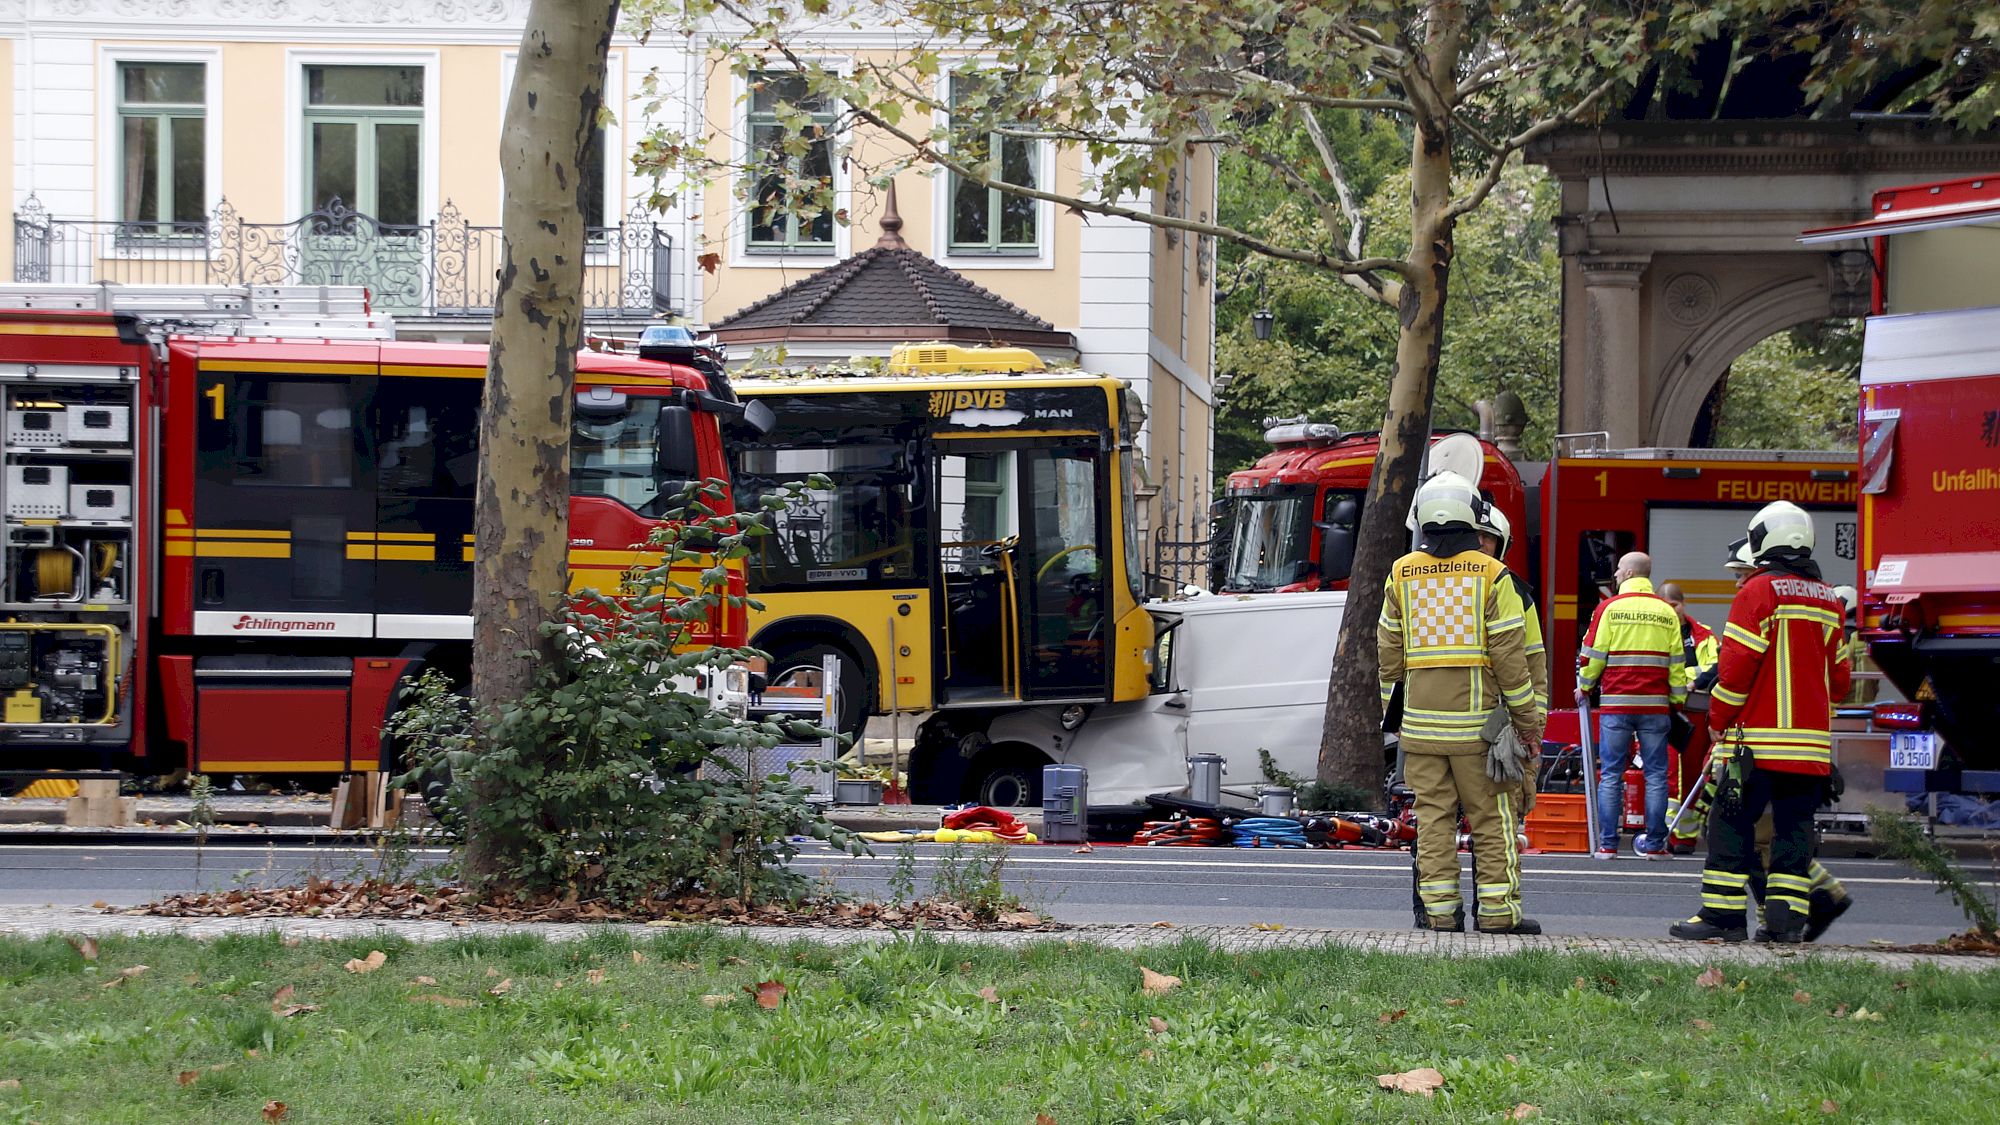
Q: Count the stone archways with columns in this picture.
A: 1